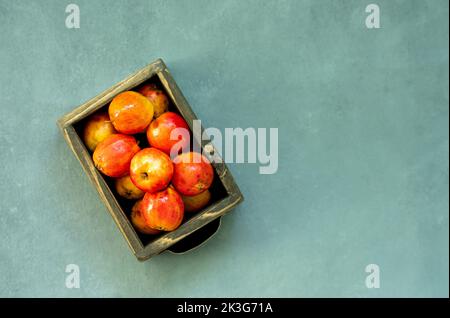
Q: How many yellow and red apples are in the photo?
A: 11